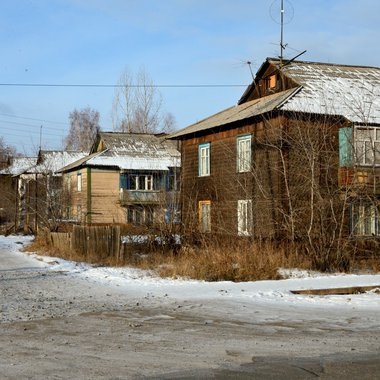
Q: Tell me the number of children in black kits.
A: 0